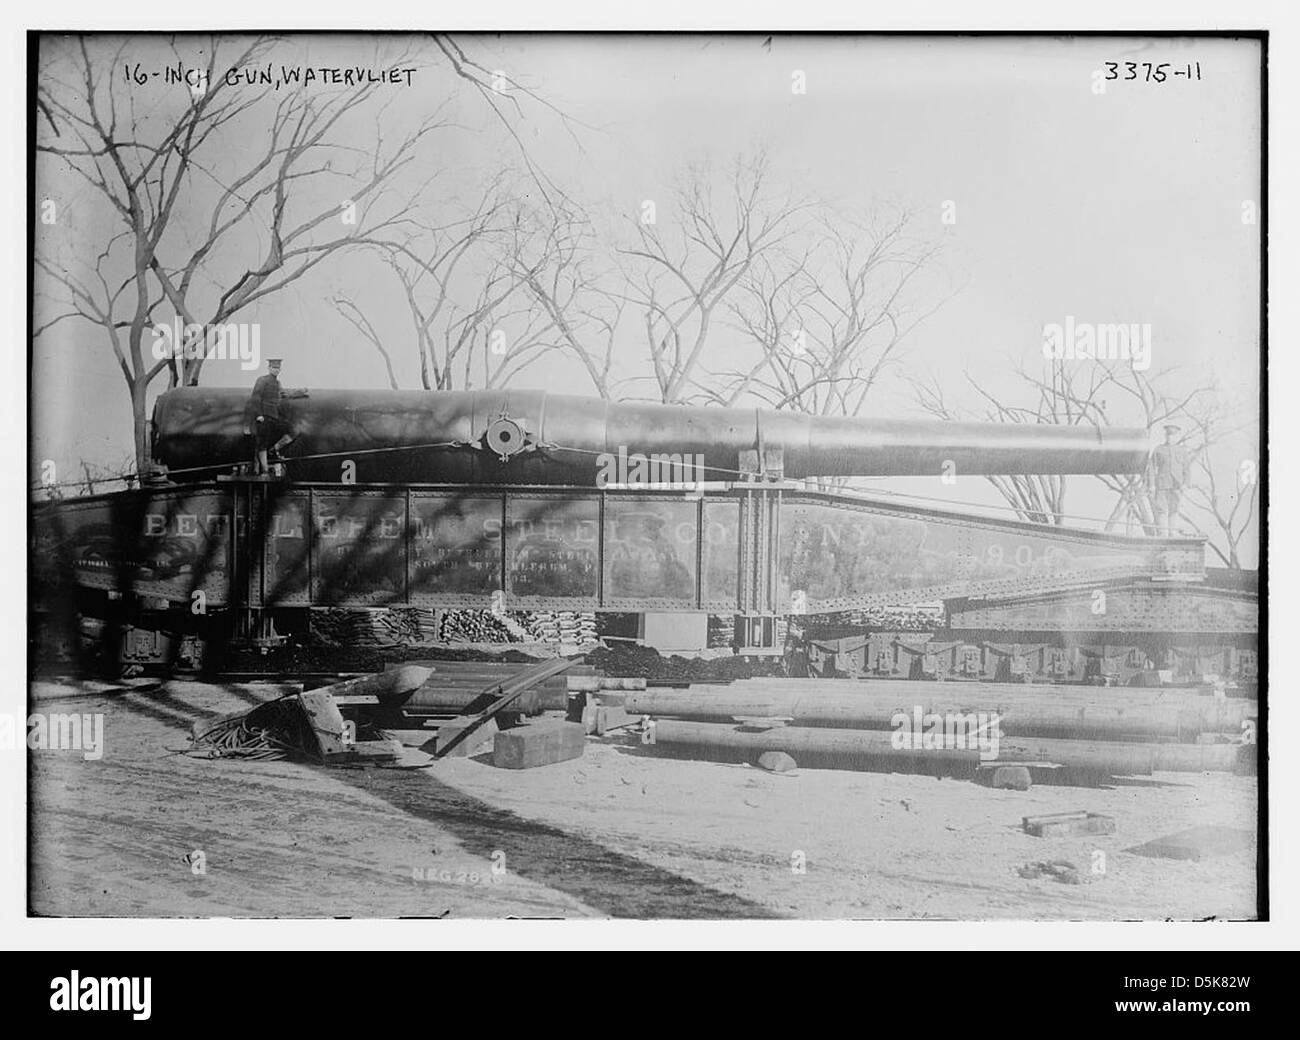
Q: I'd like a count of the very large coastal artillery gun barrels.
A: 1